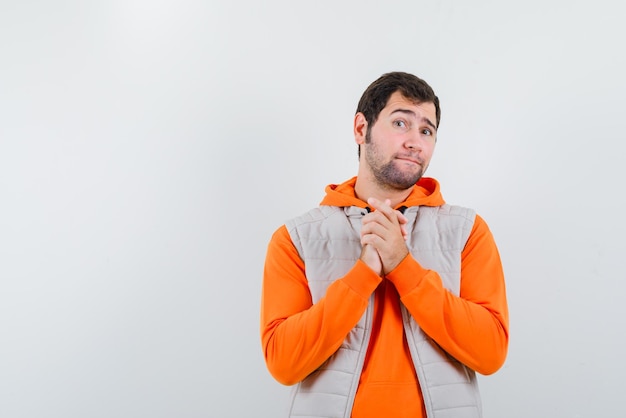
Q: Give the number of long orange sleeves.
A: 2